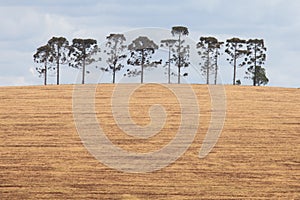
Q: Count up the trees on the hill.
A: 11